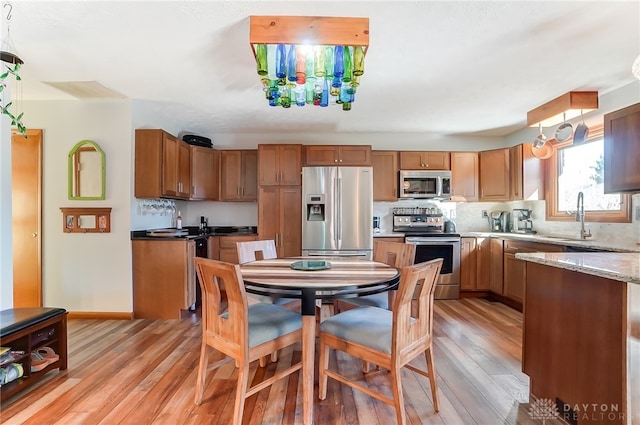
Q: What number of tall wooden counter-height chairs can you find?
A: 4